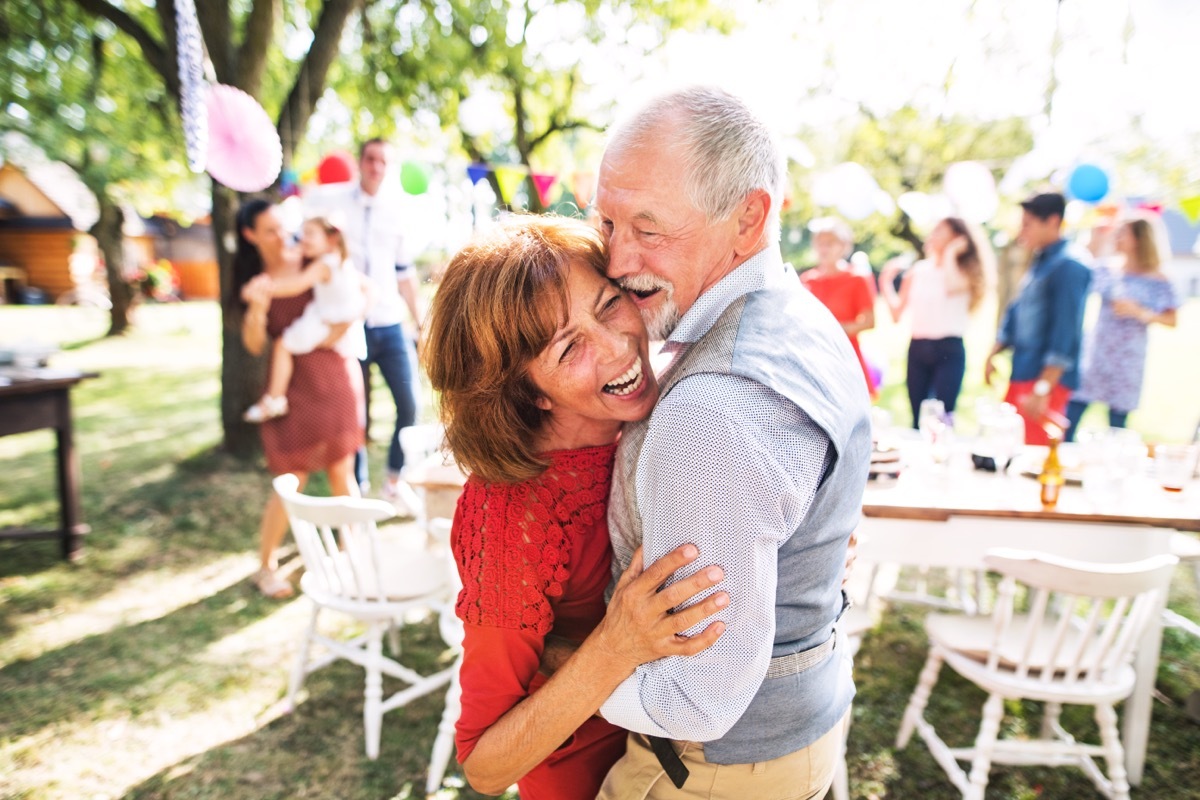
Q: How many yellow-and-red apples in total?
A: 0